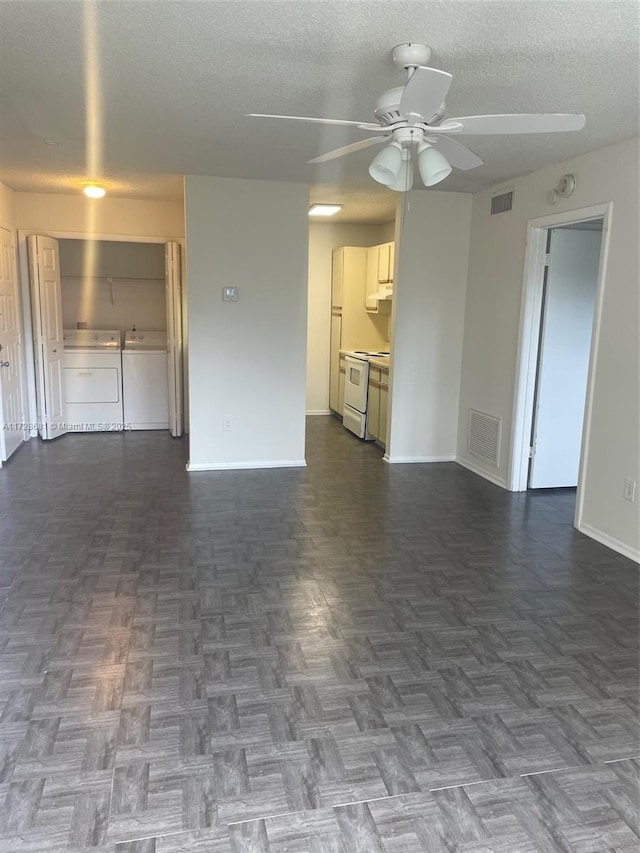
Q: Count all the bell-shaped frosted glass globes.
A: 3